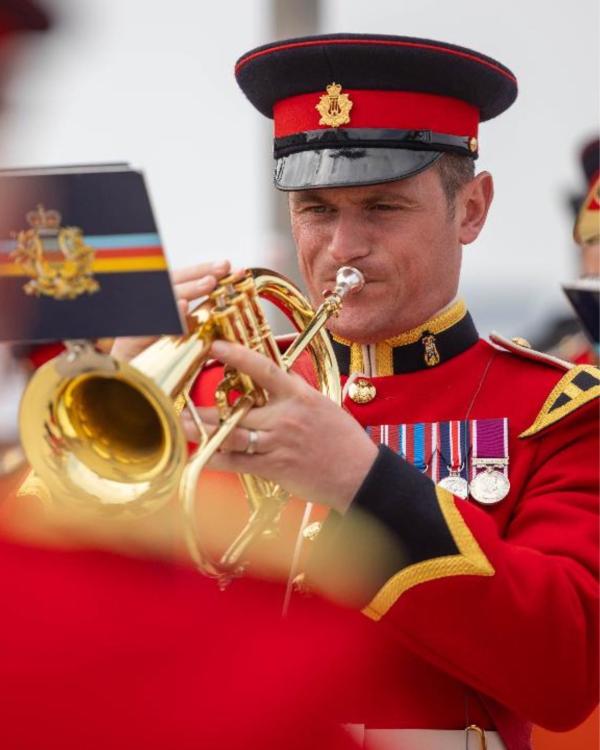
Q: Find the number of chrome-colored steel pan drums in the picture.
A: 0